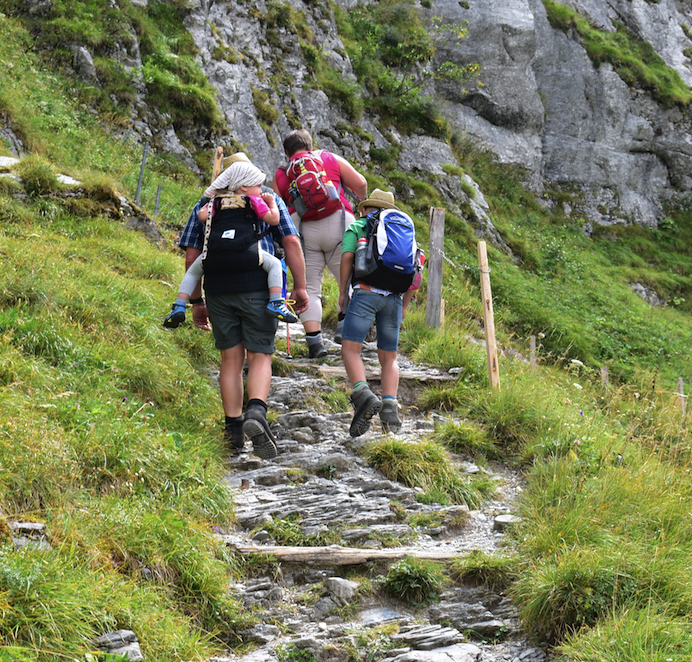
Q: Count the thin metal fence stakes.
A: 2